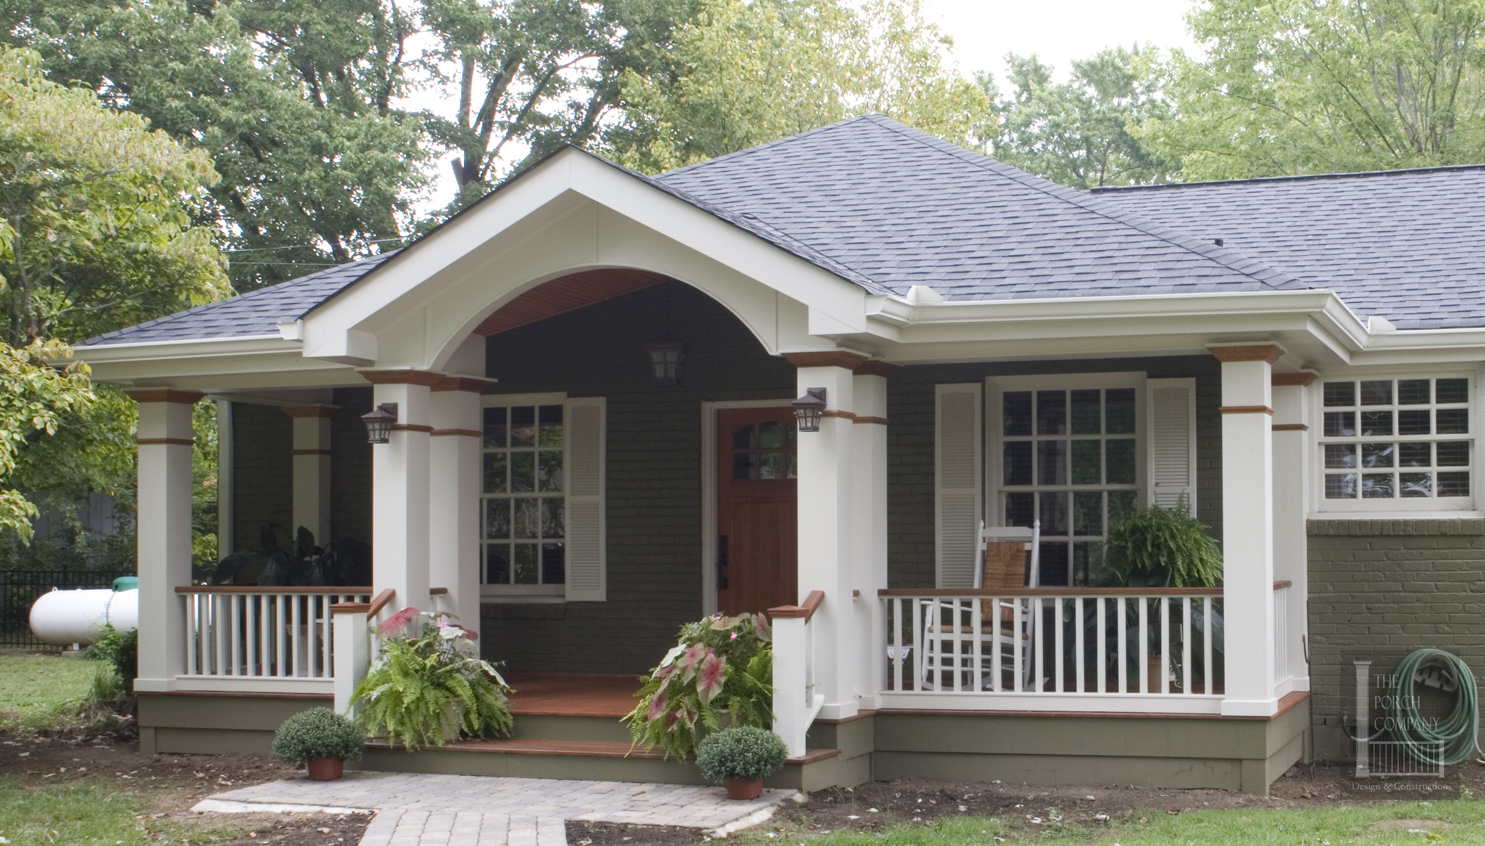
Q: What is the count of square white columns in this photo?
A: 8